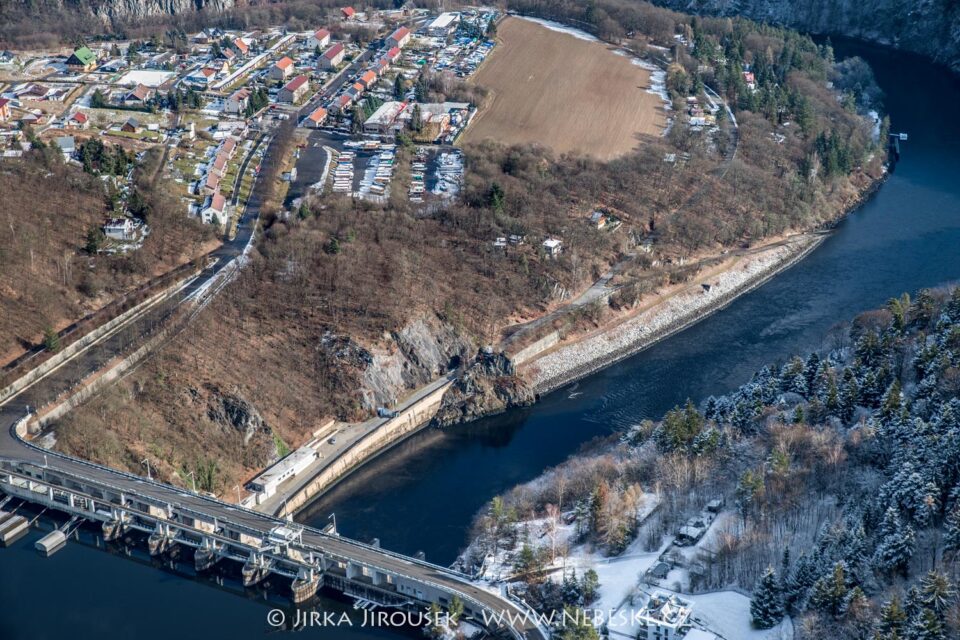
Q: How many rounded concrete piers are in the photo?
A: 5